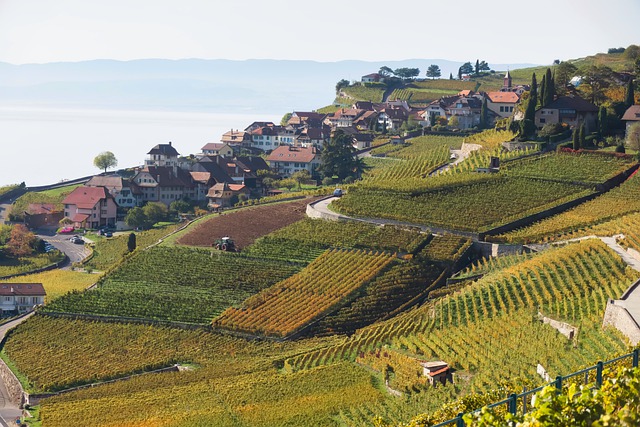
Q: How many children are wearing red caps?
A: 0